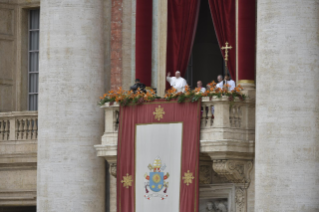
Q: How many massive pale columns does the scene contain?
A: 2